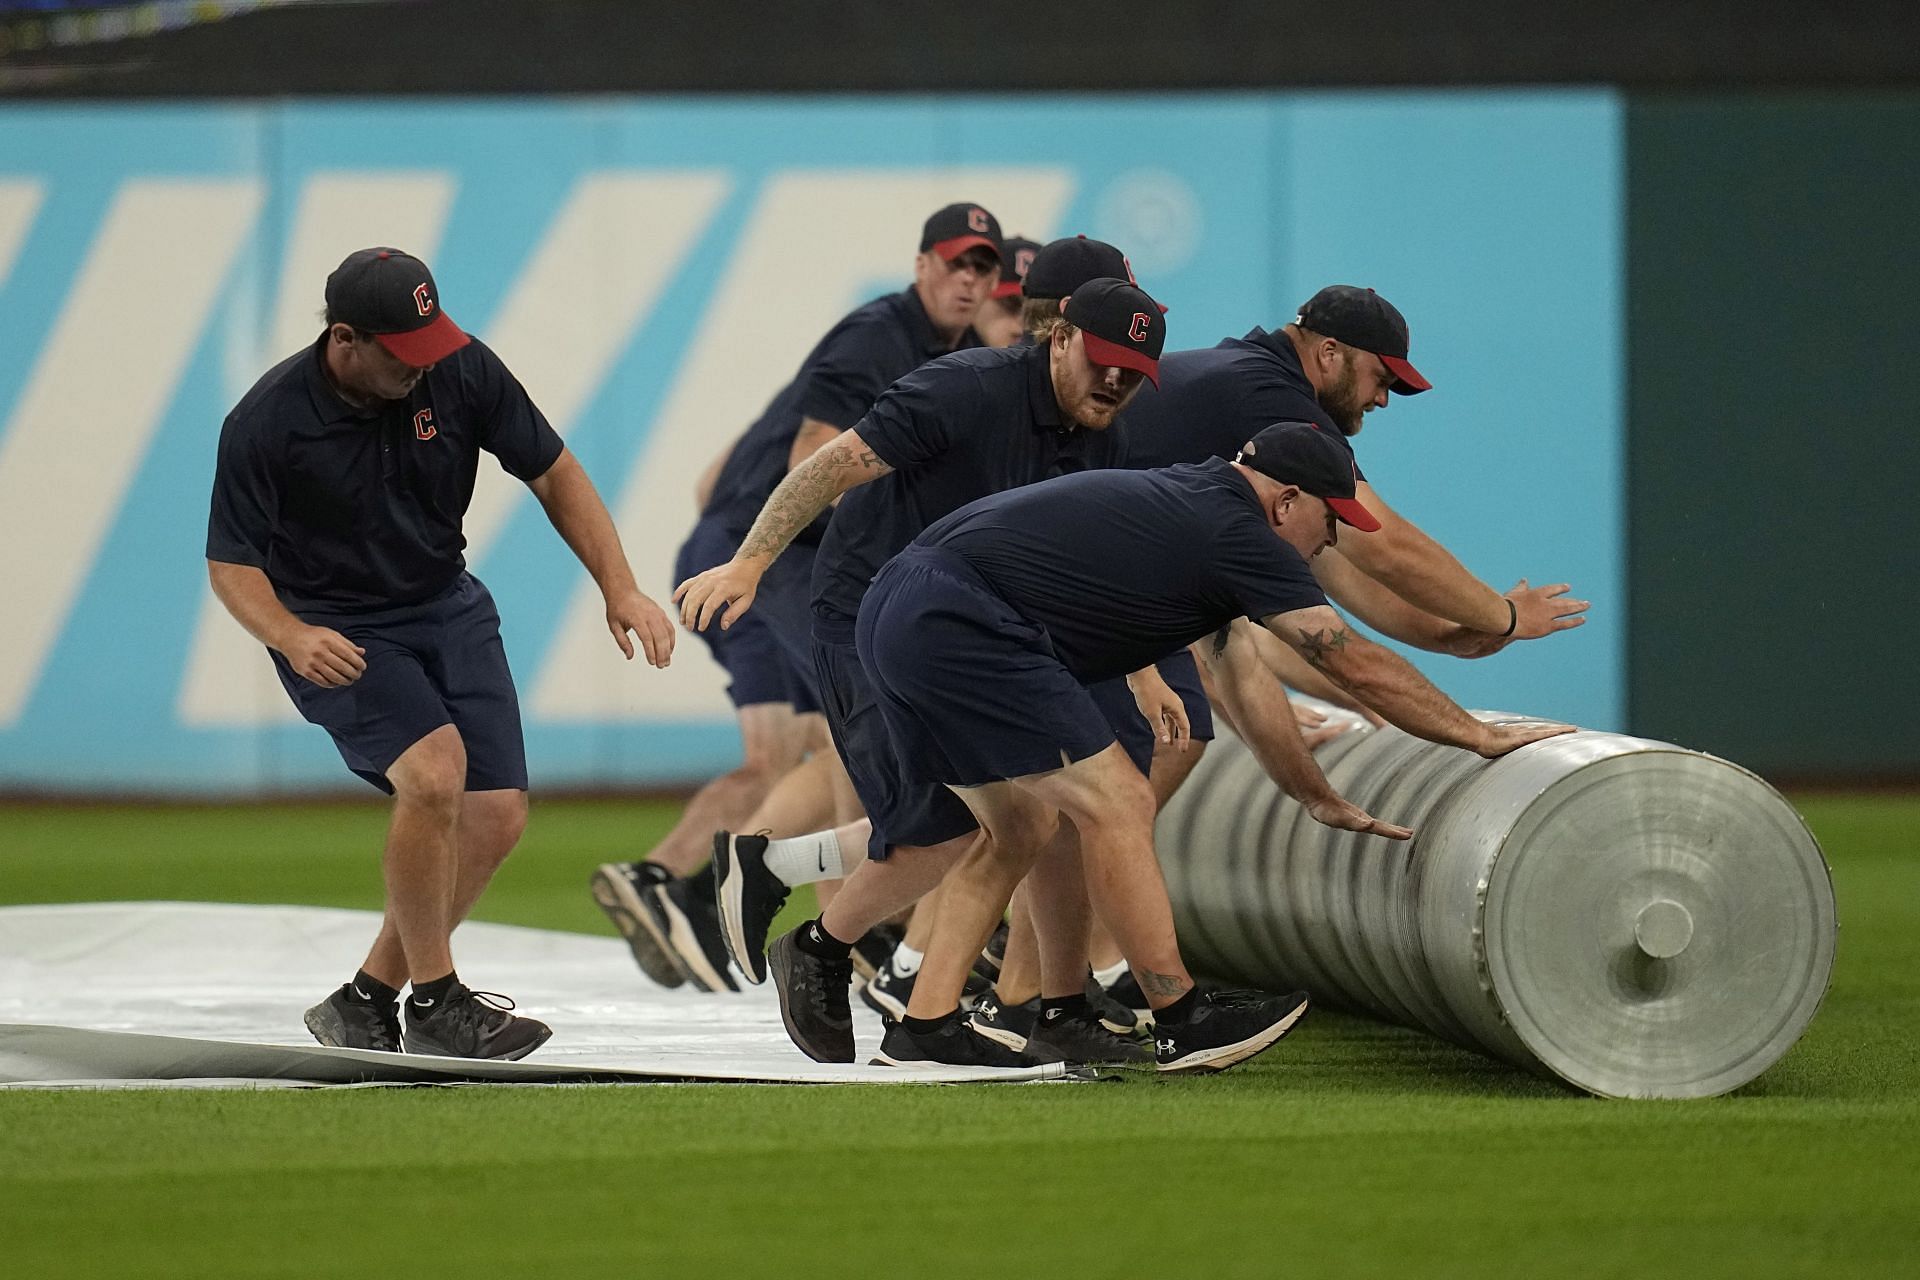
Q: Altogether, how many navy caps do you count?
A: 7